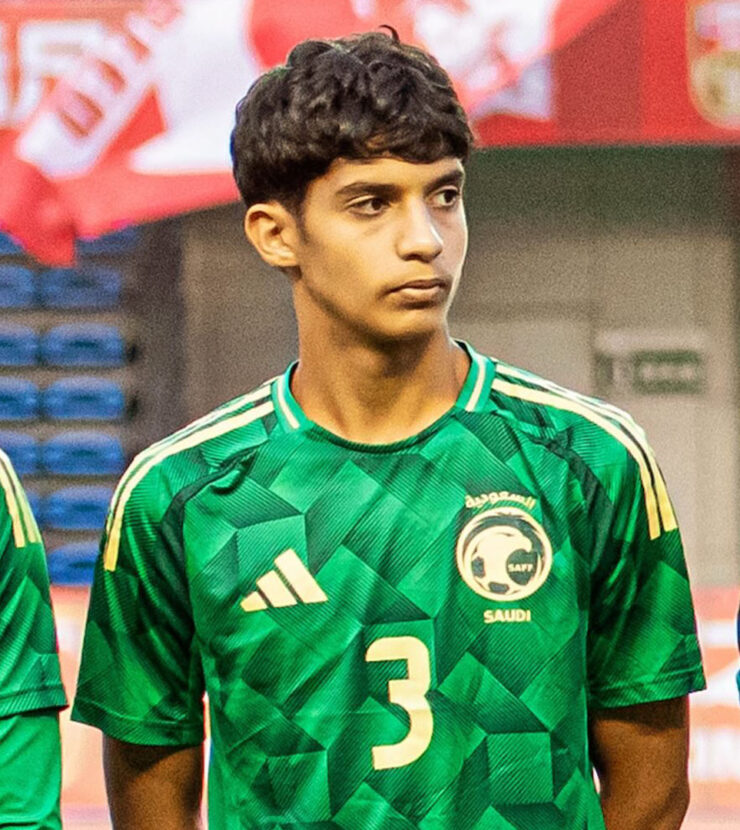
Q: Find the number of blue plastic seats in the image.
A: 13